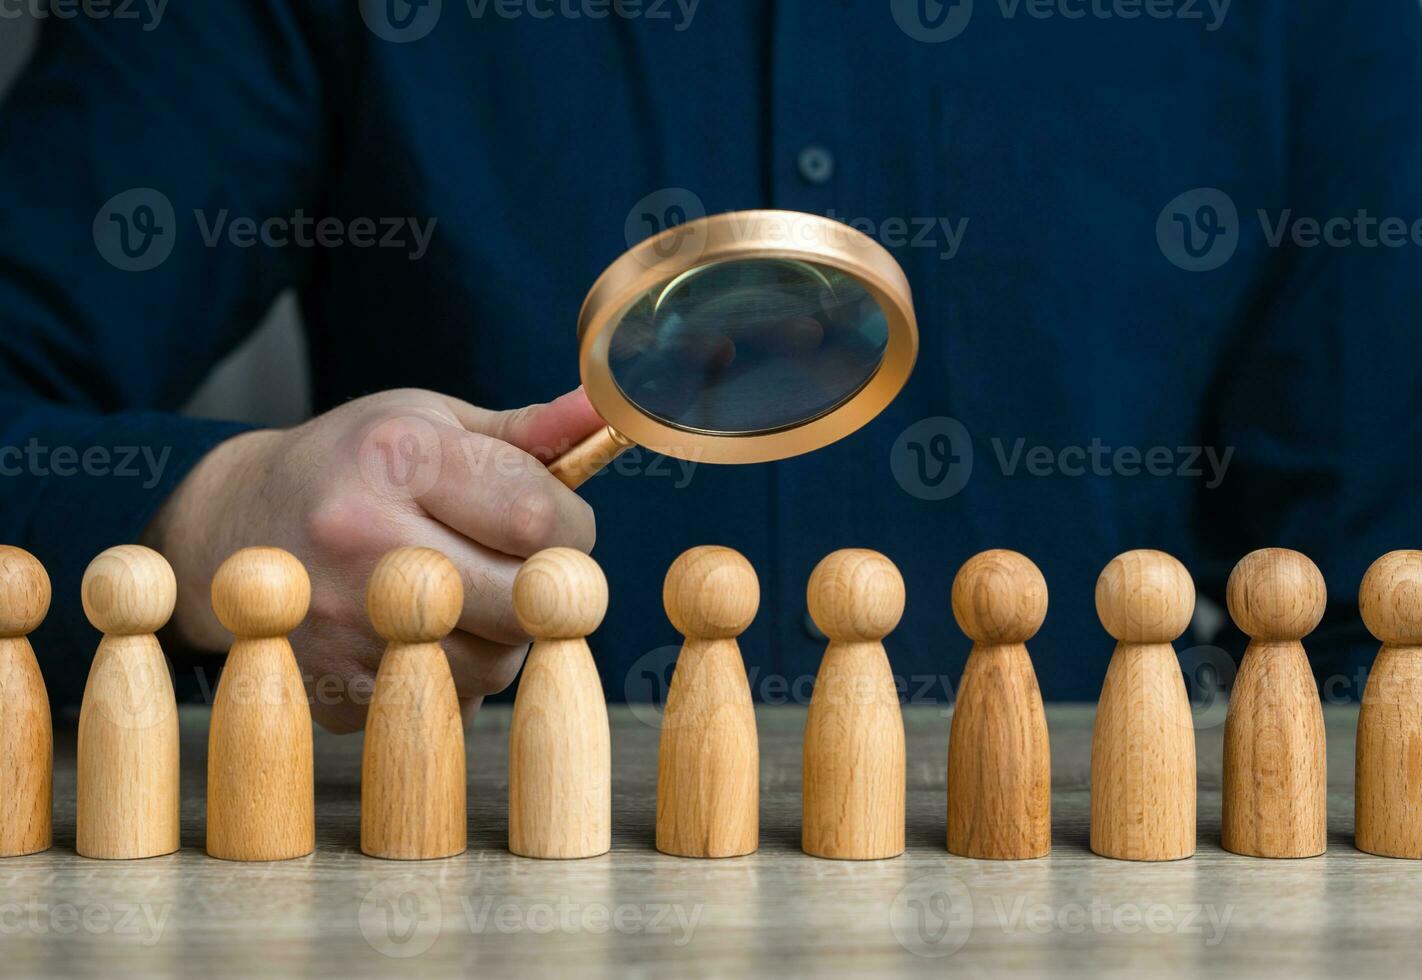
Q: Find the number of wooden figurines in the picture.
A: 11